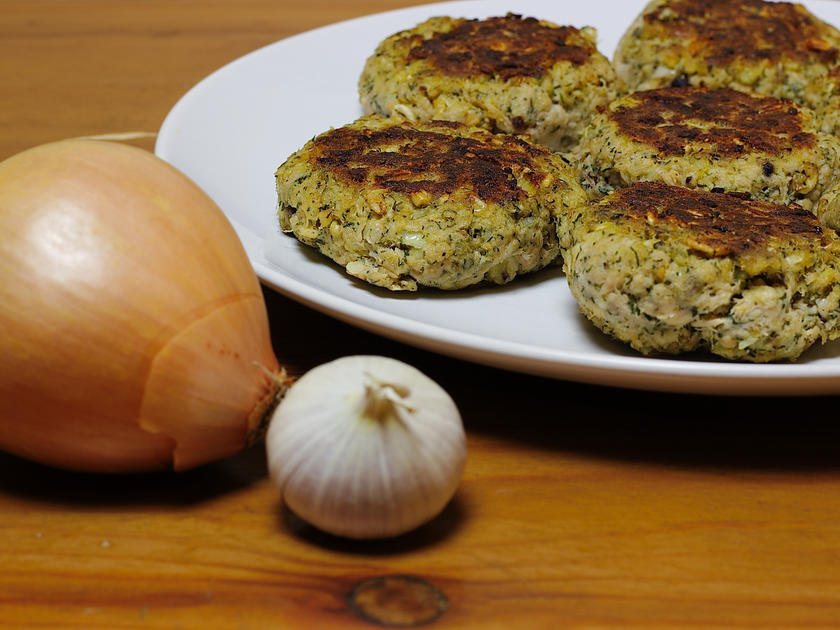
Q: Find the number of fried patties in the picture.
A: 5